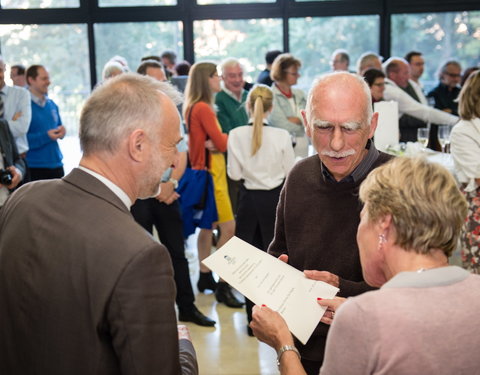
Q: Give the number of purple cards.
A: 0